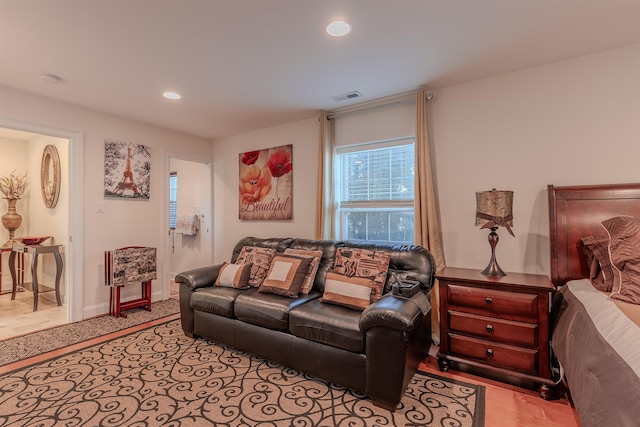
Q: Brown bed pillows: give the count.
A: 2